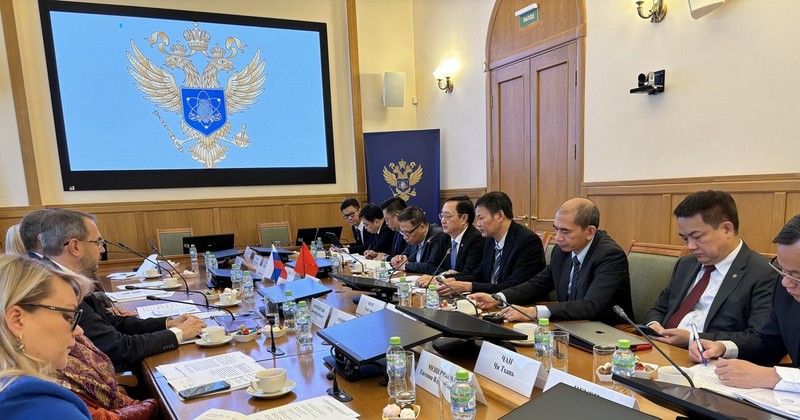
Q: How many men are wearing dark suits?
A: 11